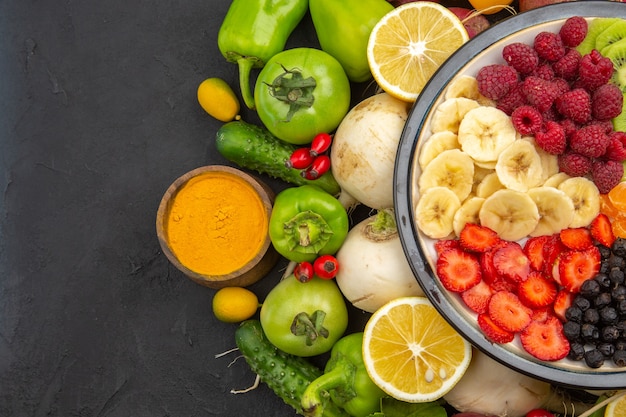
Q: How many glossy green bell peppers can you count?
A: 4